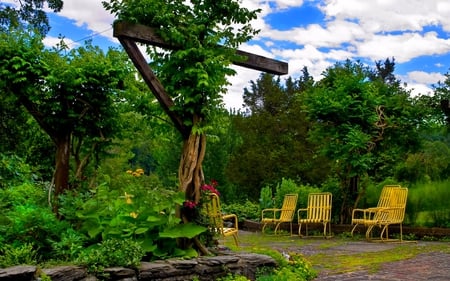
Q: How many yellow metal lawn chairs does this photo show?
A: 5